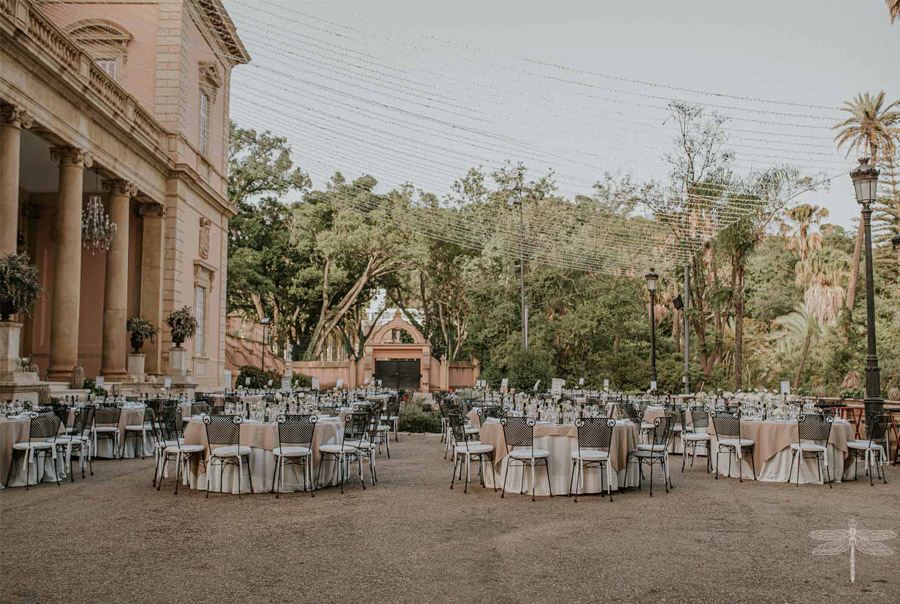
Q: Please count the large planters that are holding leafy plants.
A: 3